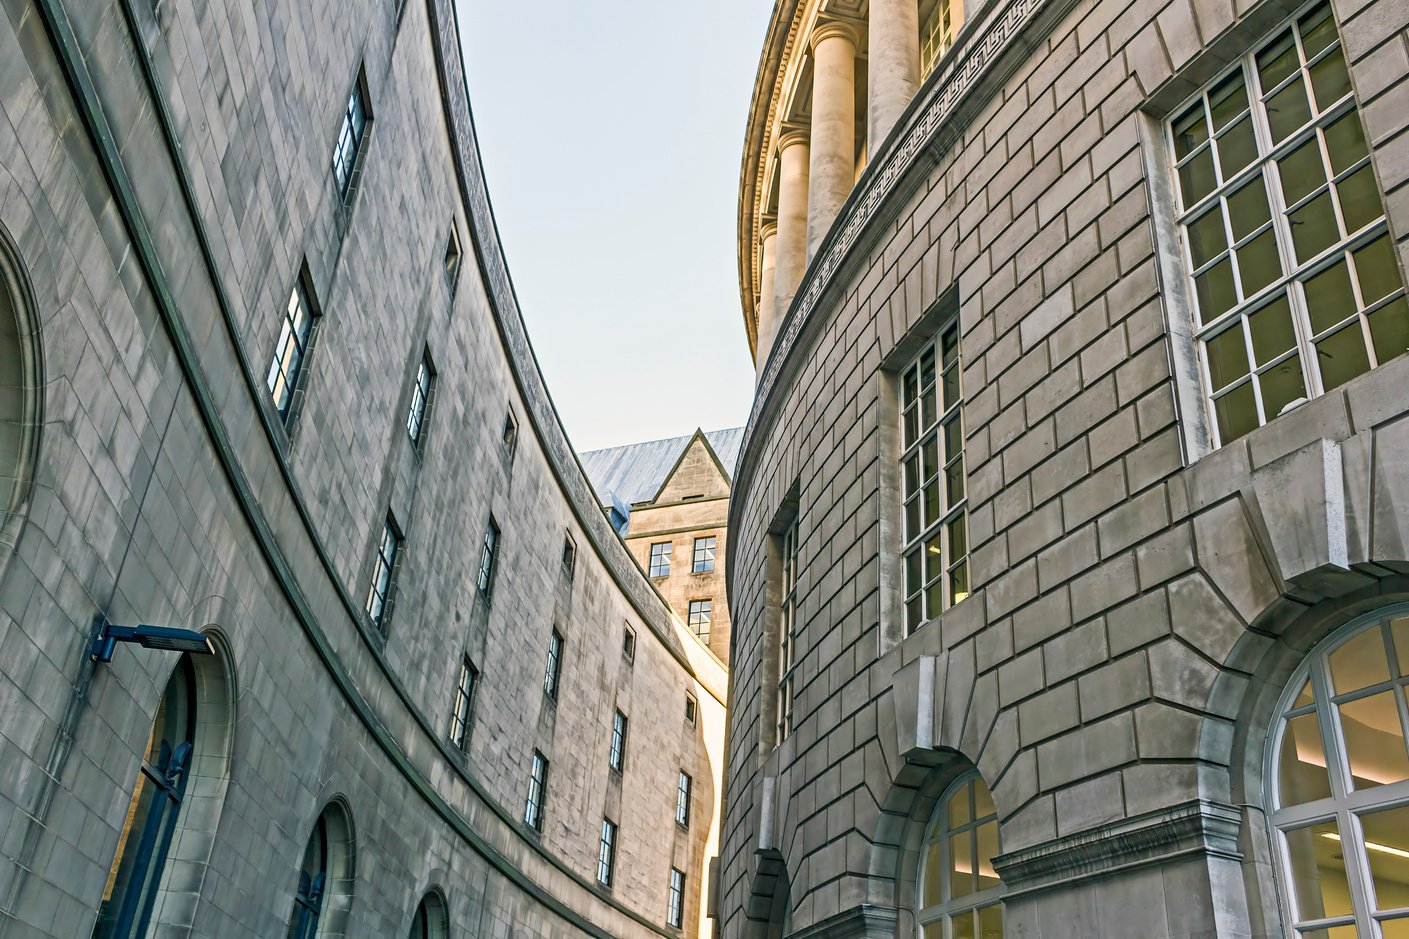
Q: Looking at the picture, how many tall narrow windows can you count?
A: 12